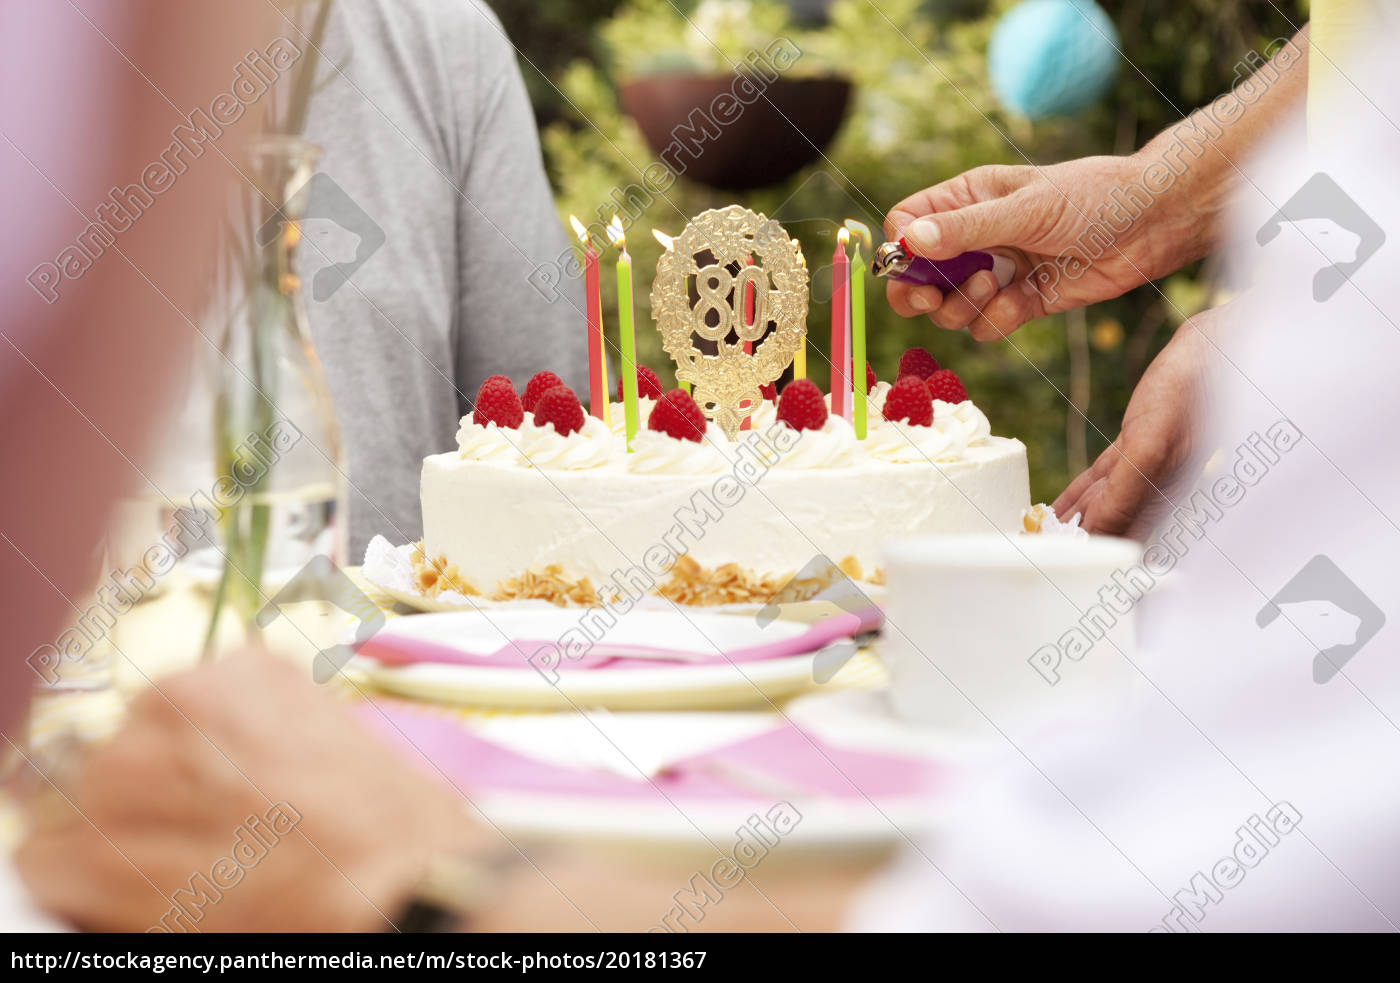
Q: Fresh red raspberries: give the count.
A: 11